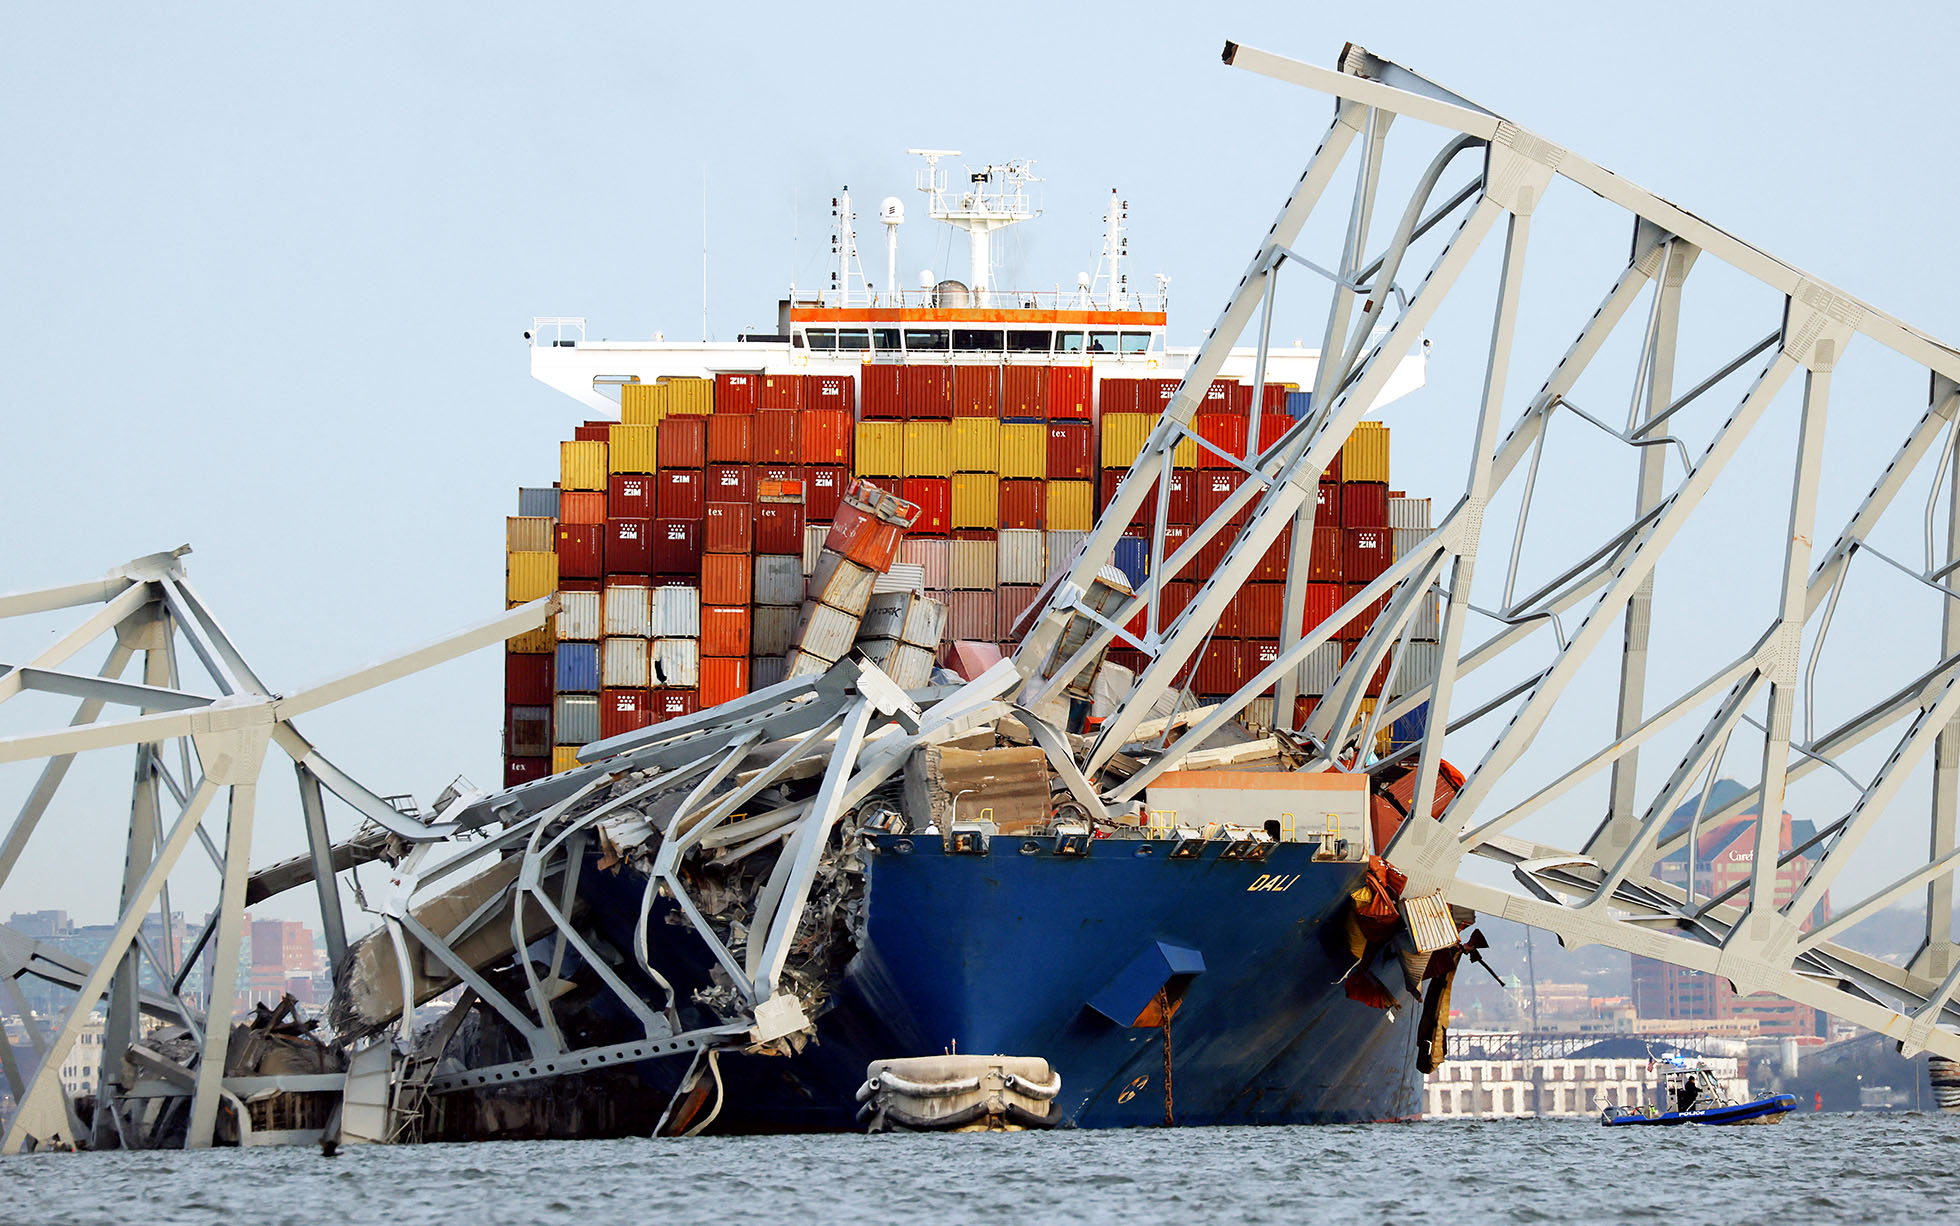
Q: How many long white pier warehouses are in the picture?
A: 1